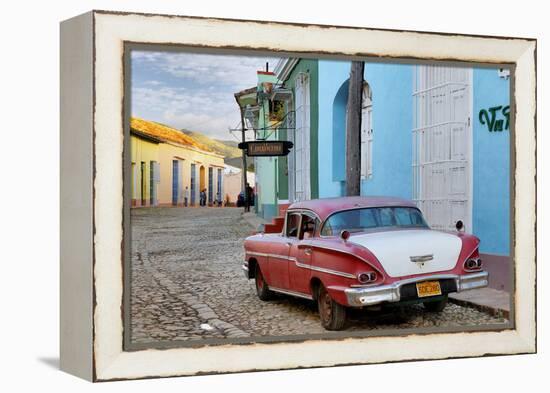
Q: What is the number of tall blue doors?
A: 4